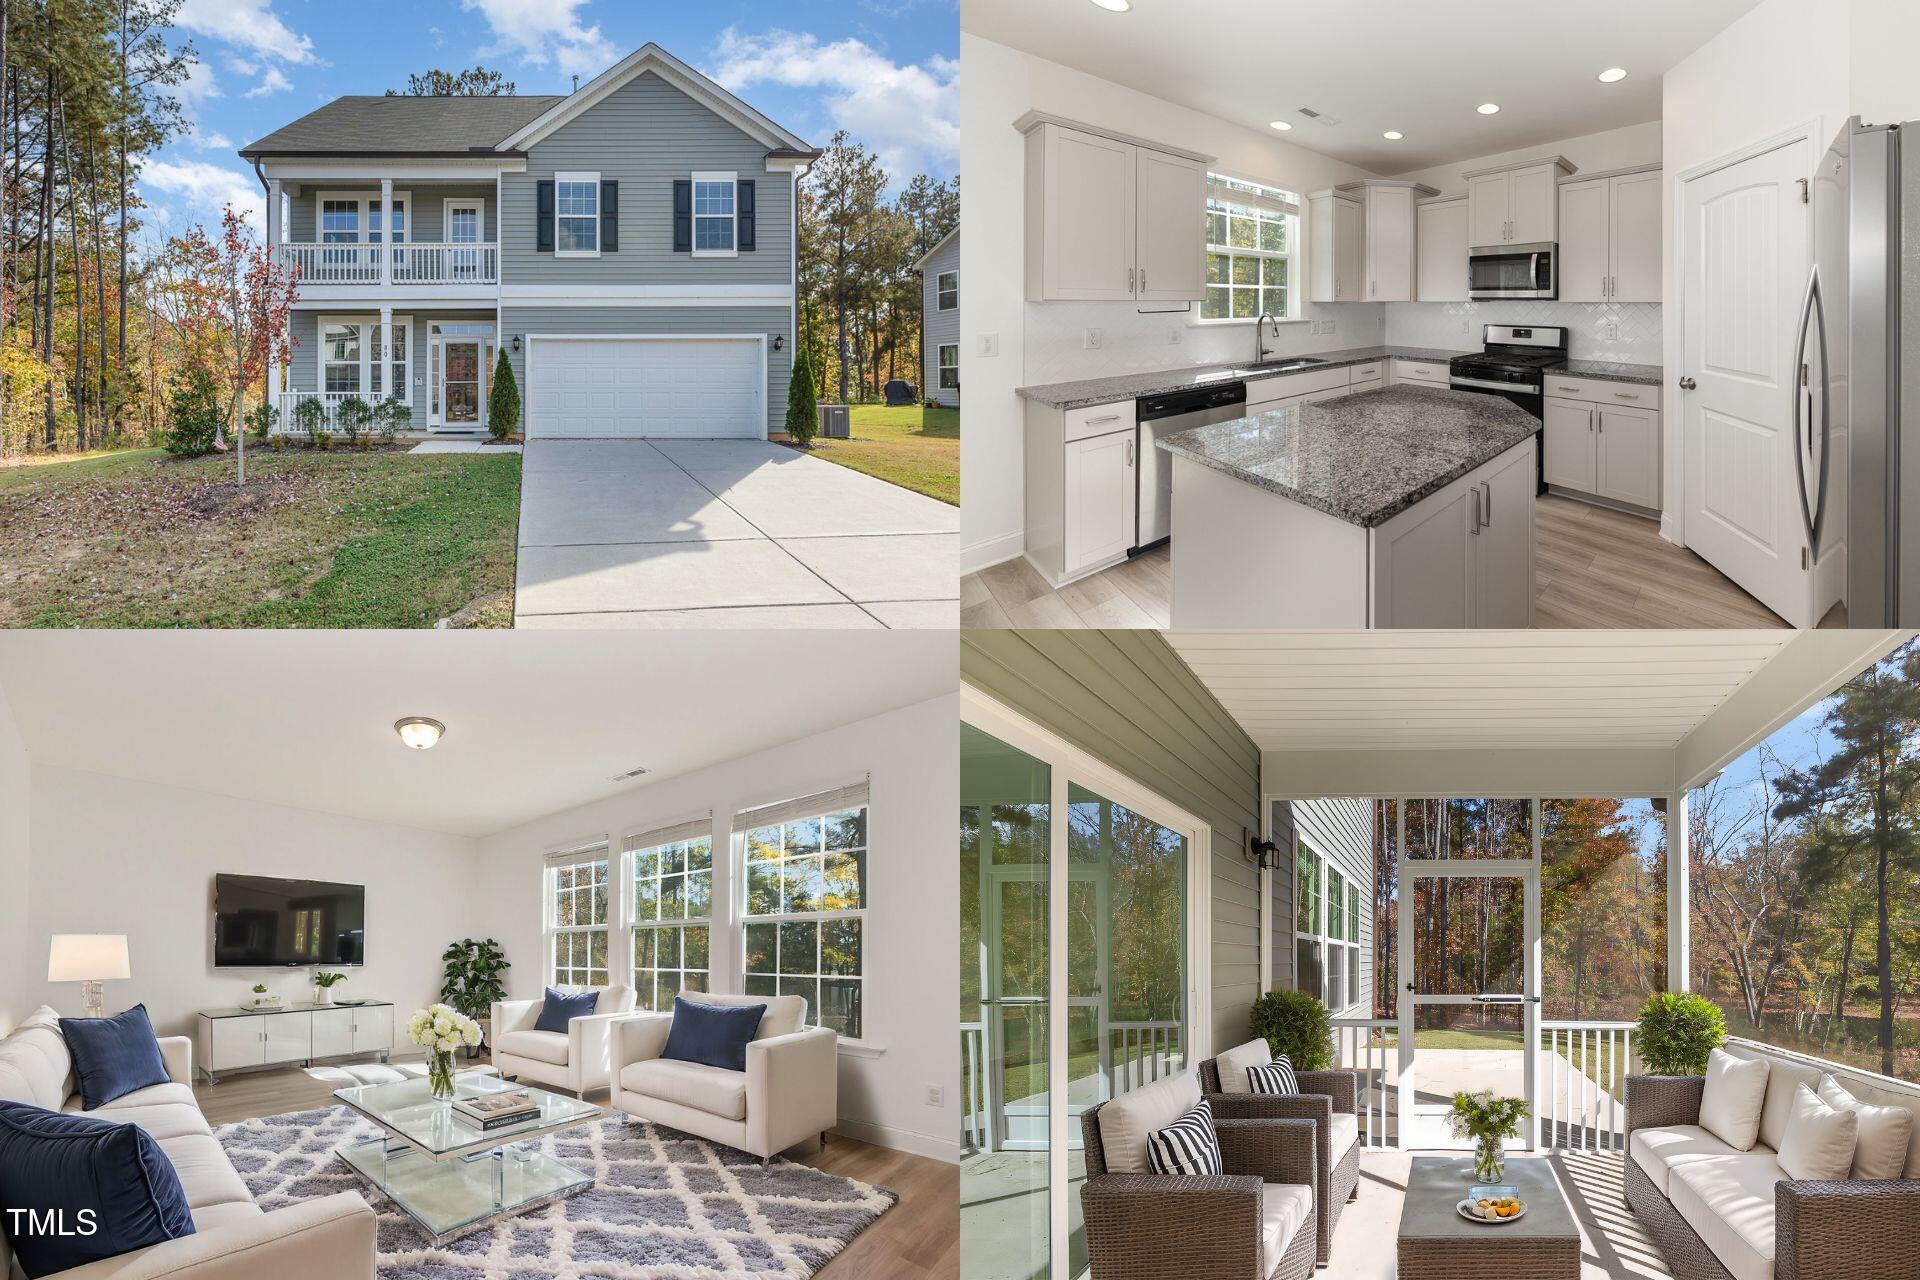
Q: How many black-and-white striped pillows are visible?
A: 2